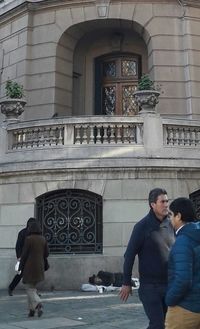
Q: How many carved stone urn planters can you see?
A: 2